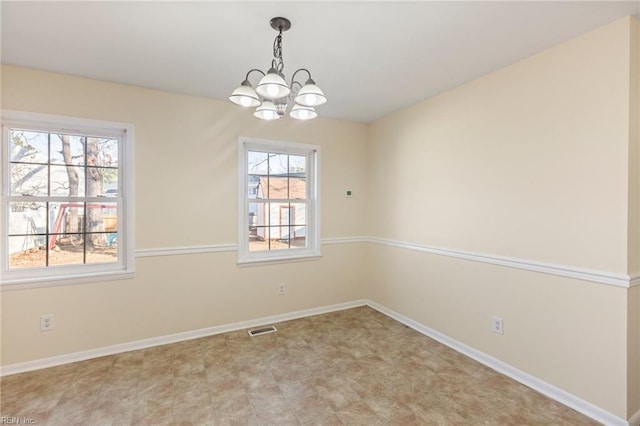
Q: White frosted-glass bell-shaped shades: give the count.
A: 5